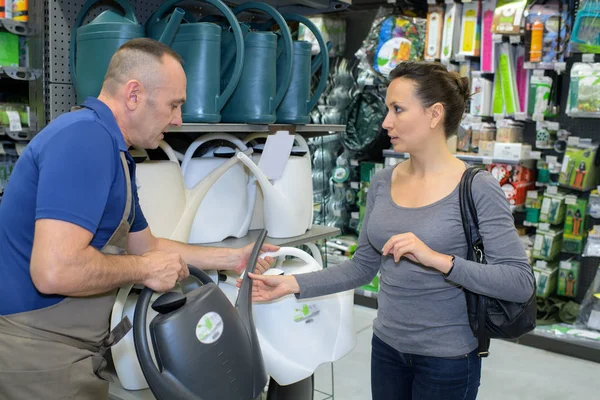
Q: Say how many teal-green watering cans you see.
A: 4